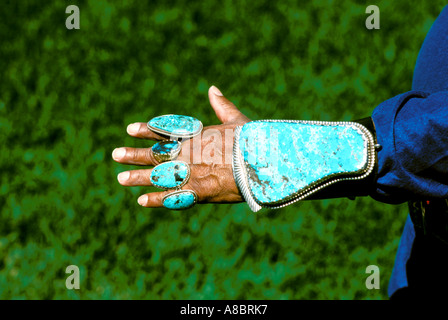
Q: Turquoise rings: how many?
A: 4